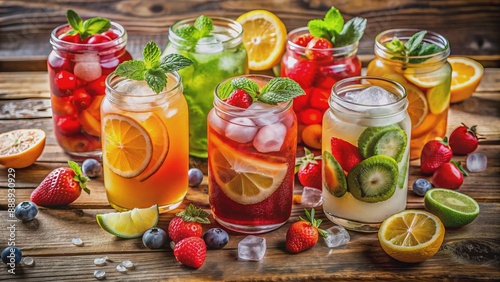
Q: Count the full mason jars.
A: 7